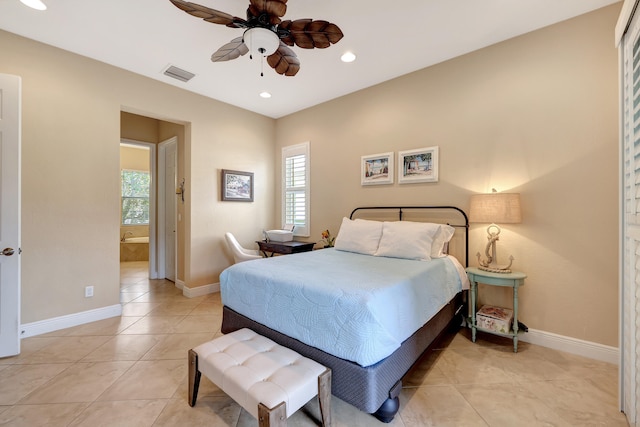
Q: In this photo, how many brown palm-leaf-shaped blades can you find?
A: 5